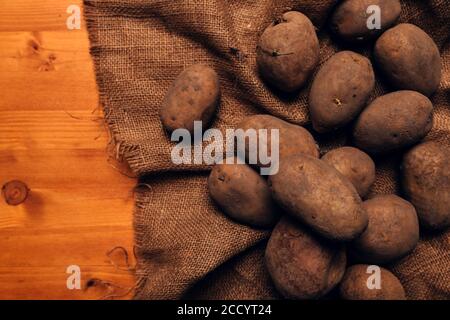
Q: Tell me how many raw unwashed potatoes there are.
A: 14